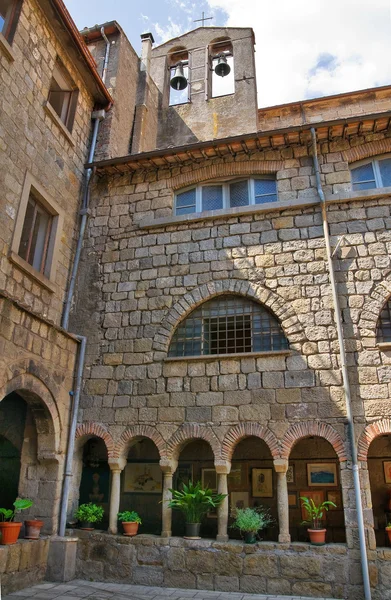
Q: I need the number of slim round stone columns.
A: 4